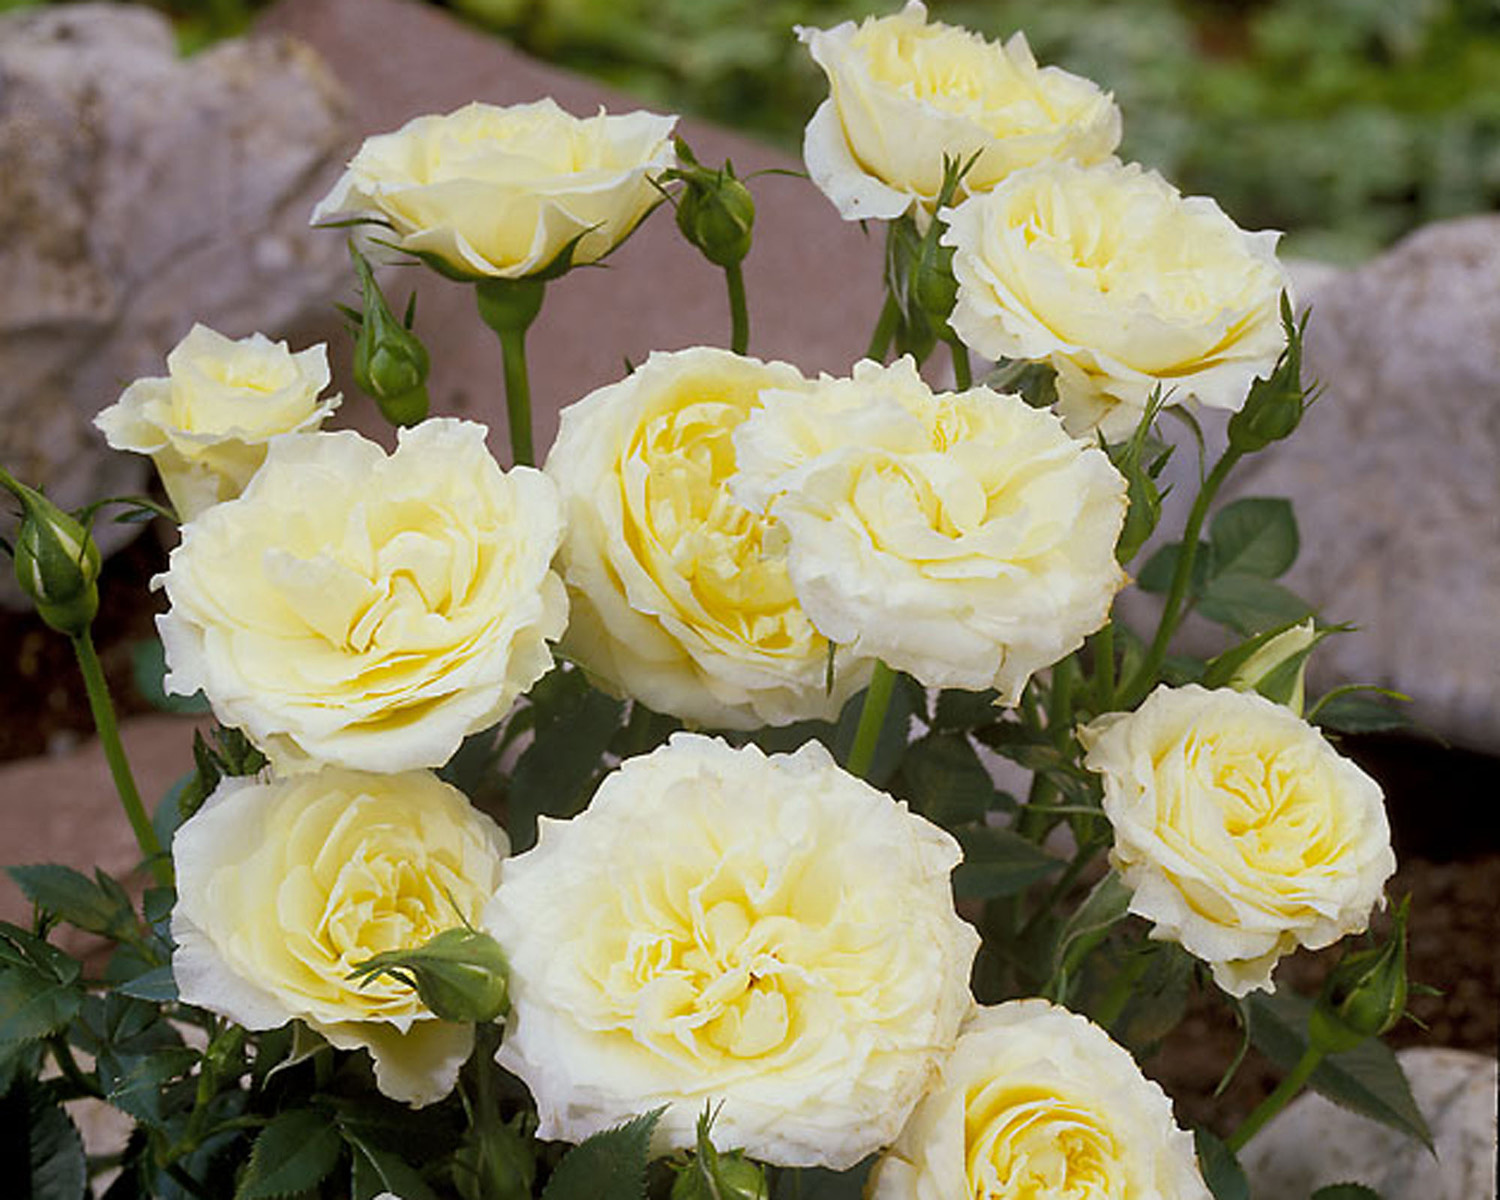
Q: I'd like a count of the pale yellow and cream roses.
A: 11